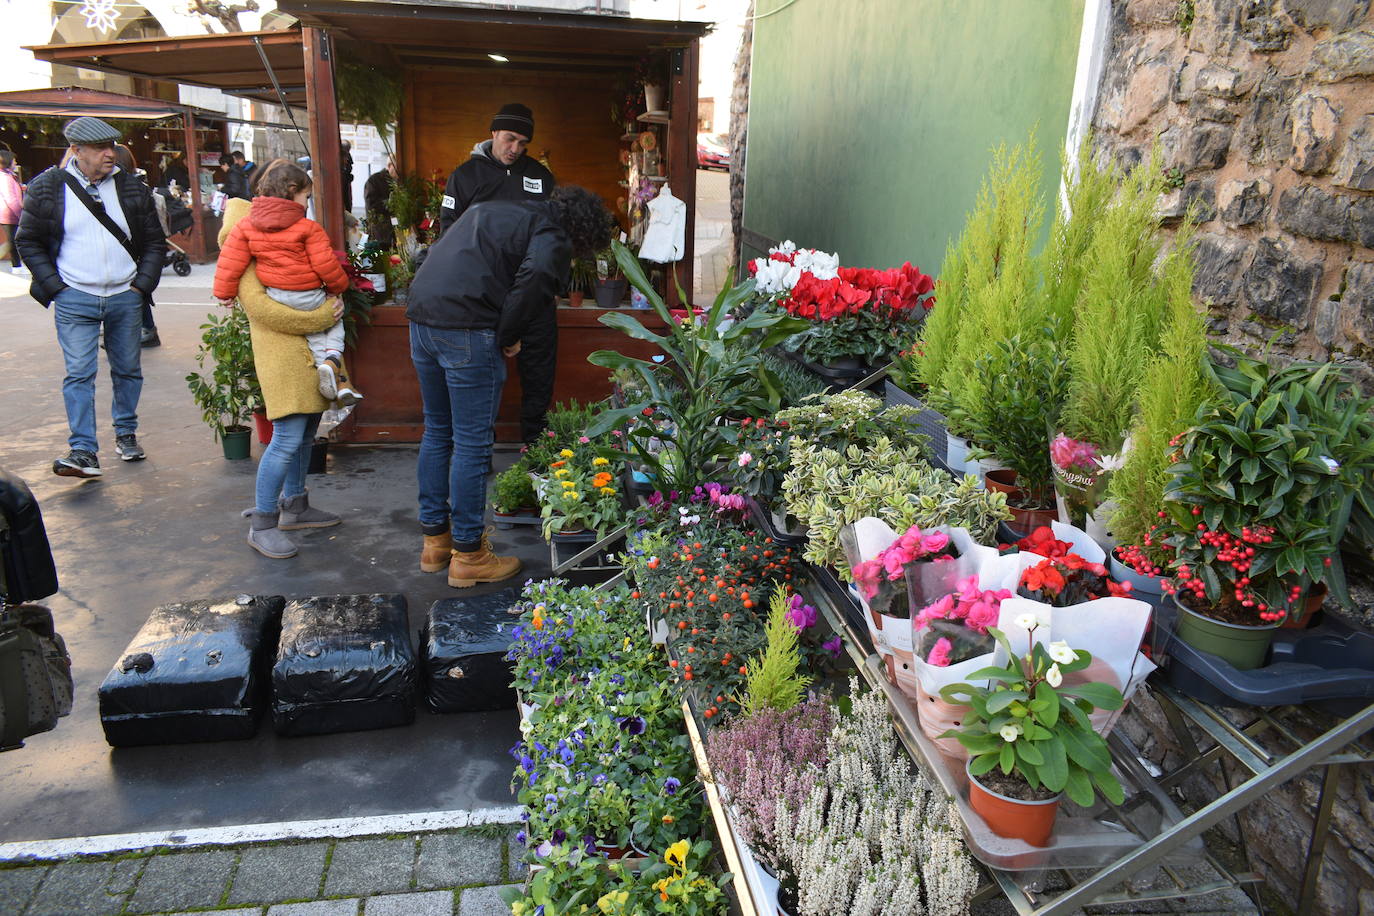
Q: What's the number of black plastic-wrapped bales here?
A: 3